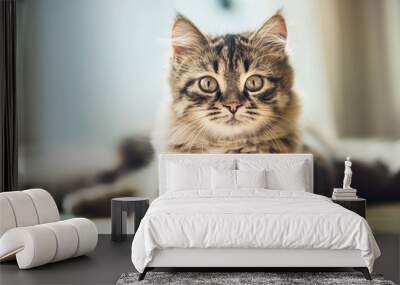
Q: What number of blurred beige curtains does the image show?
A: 1